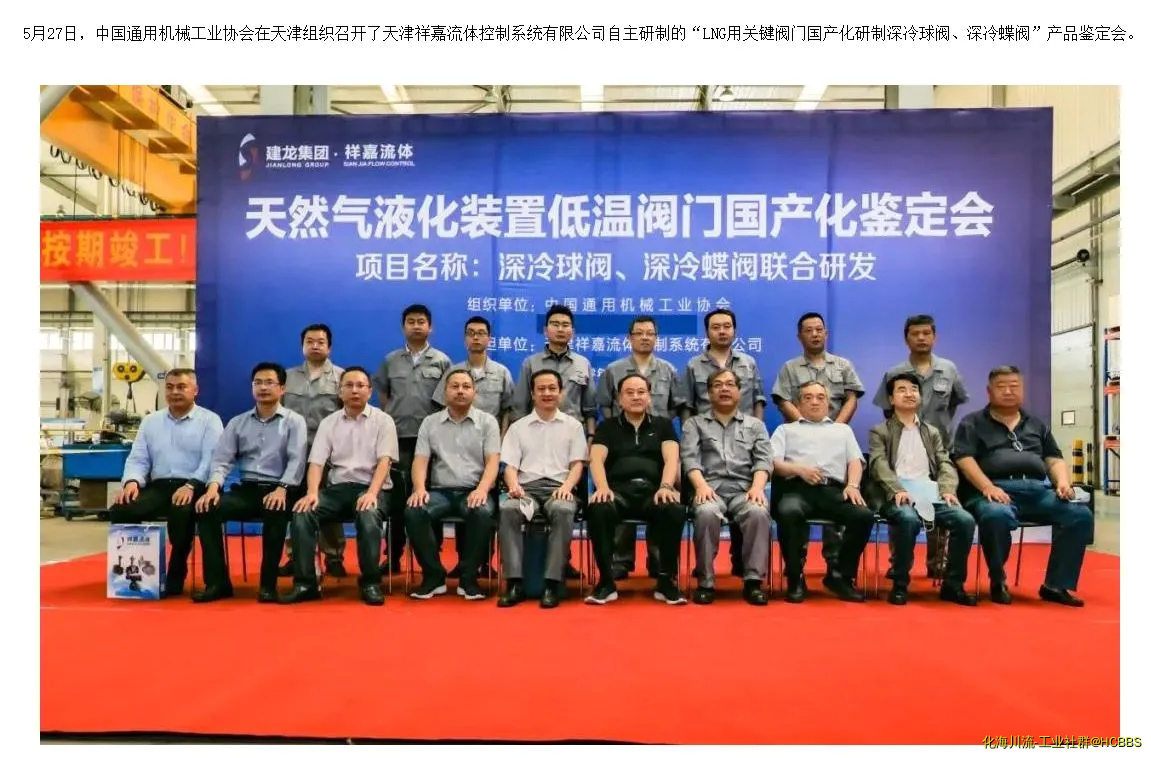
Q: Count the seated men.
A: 10